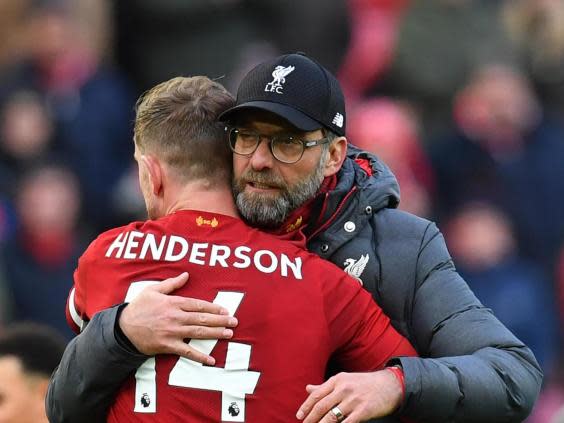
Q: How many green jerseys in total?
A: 0